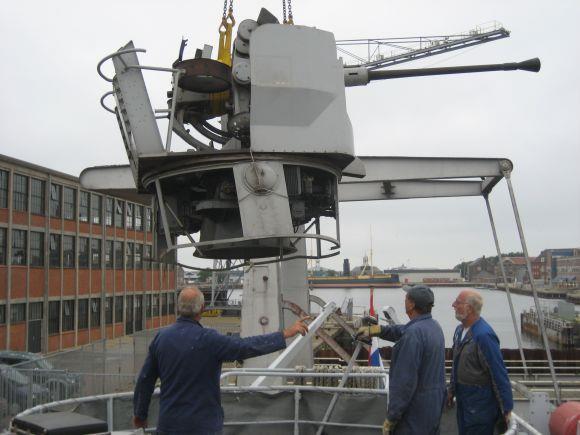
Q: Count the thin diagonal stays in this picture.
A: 2